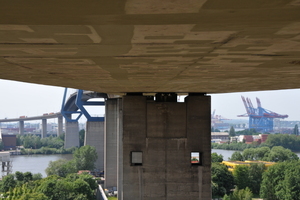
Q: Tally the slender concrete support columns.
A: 3